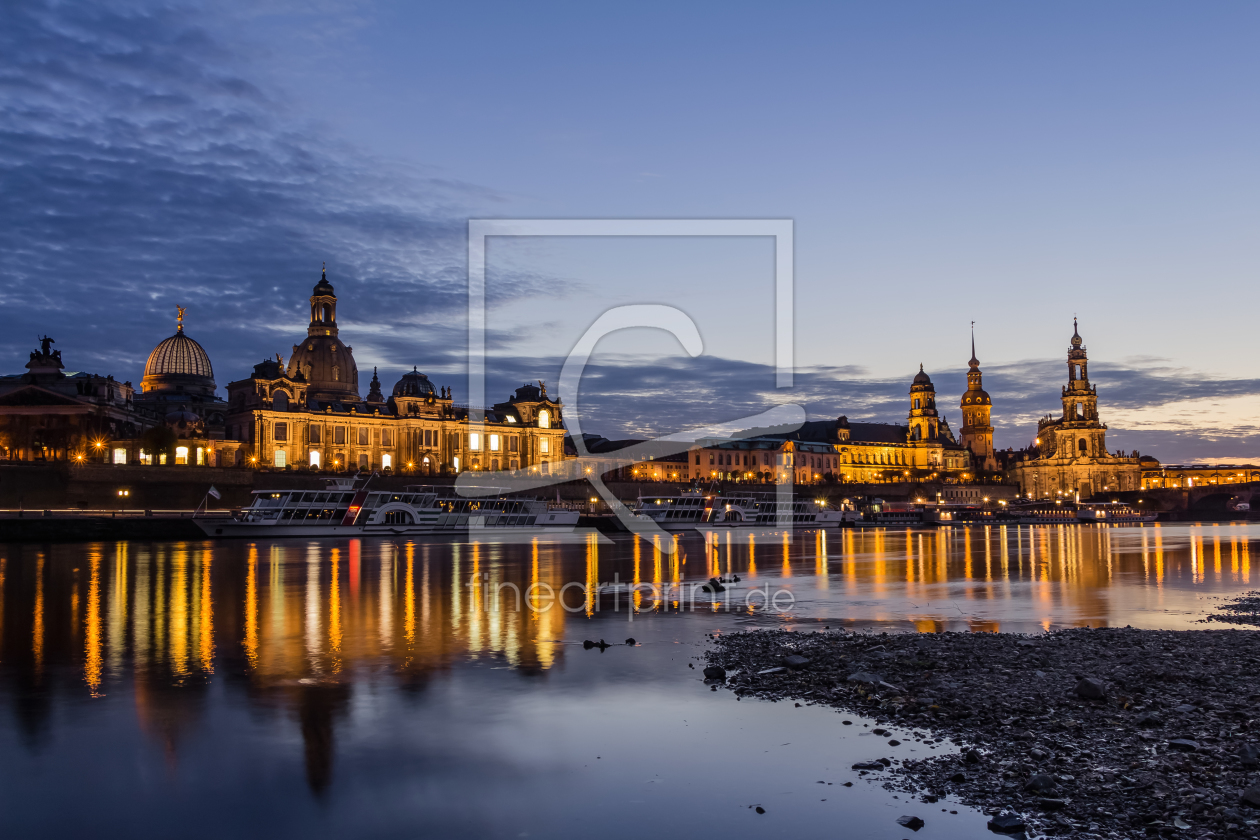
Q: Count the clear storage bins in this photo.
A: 0